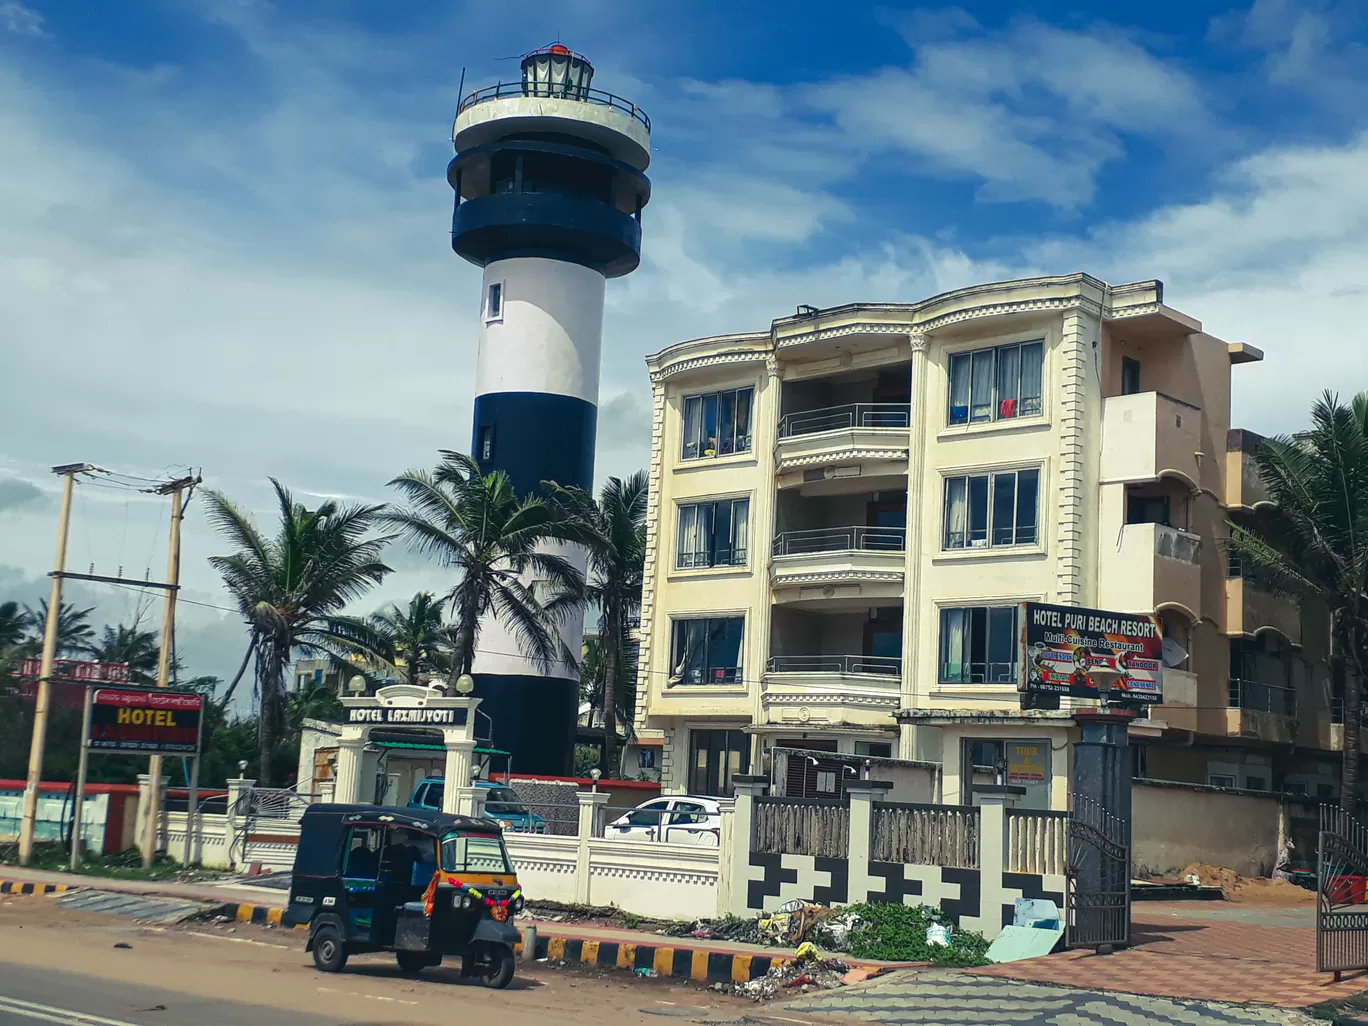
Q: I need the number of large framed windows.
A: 6